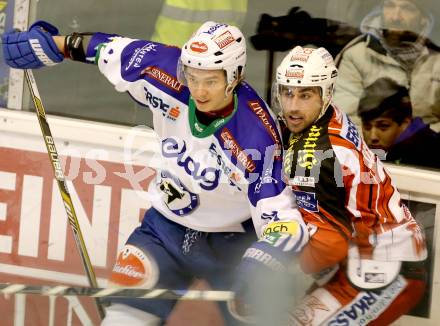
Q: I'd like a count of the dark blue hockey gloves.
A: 2